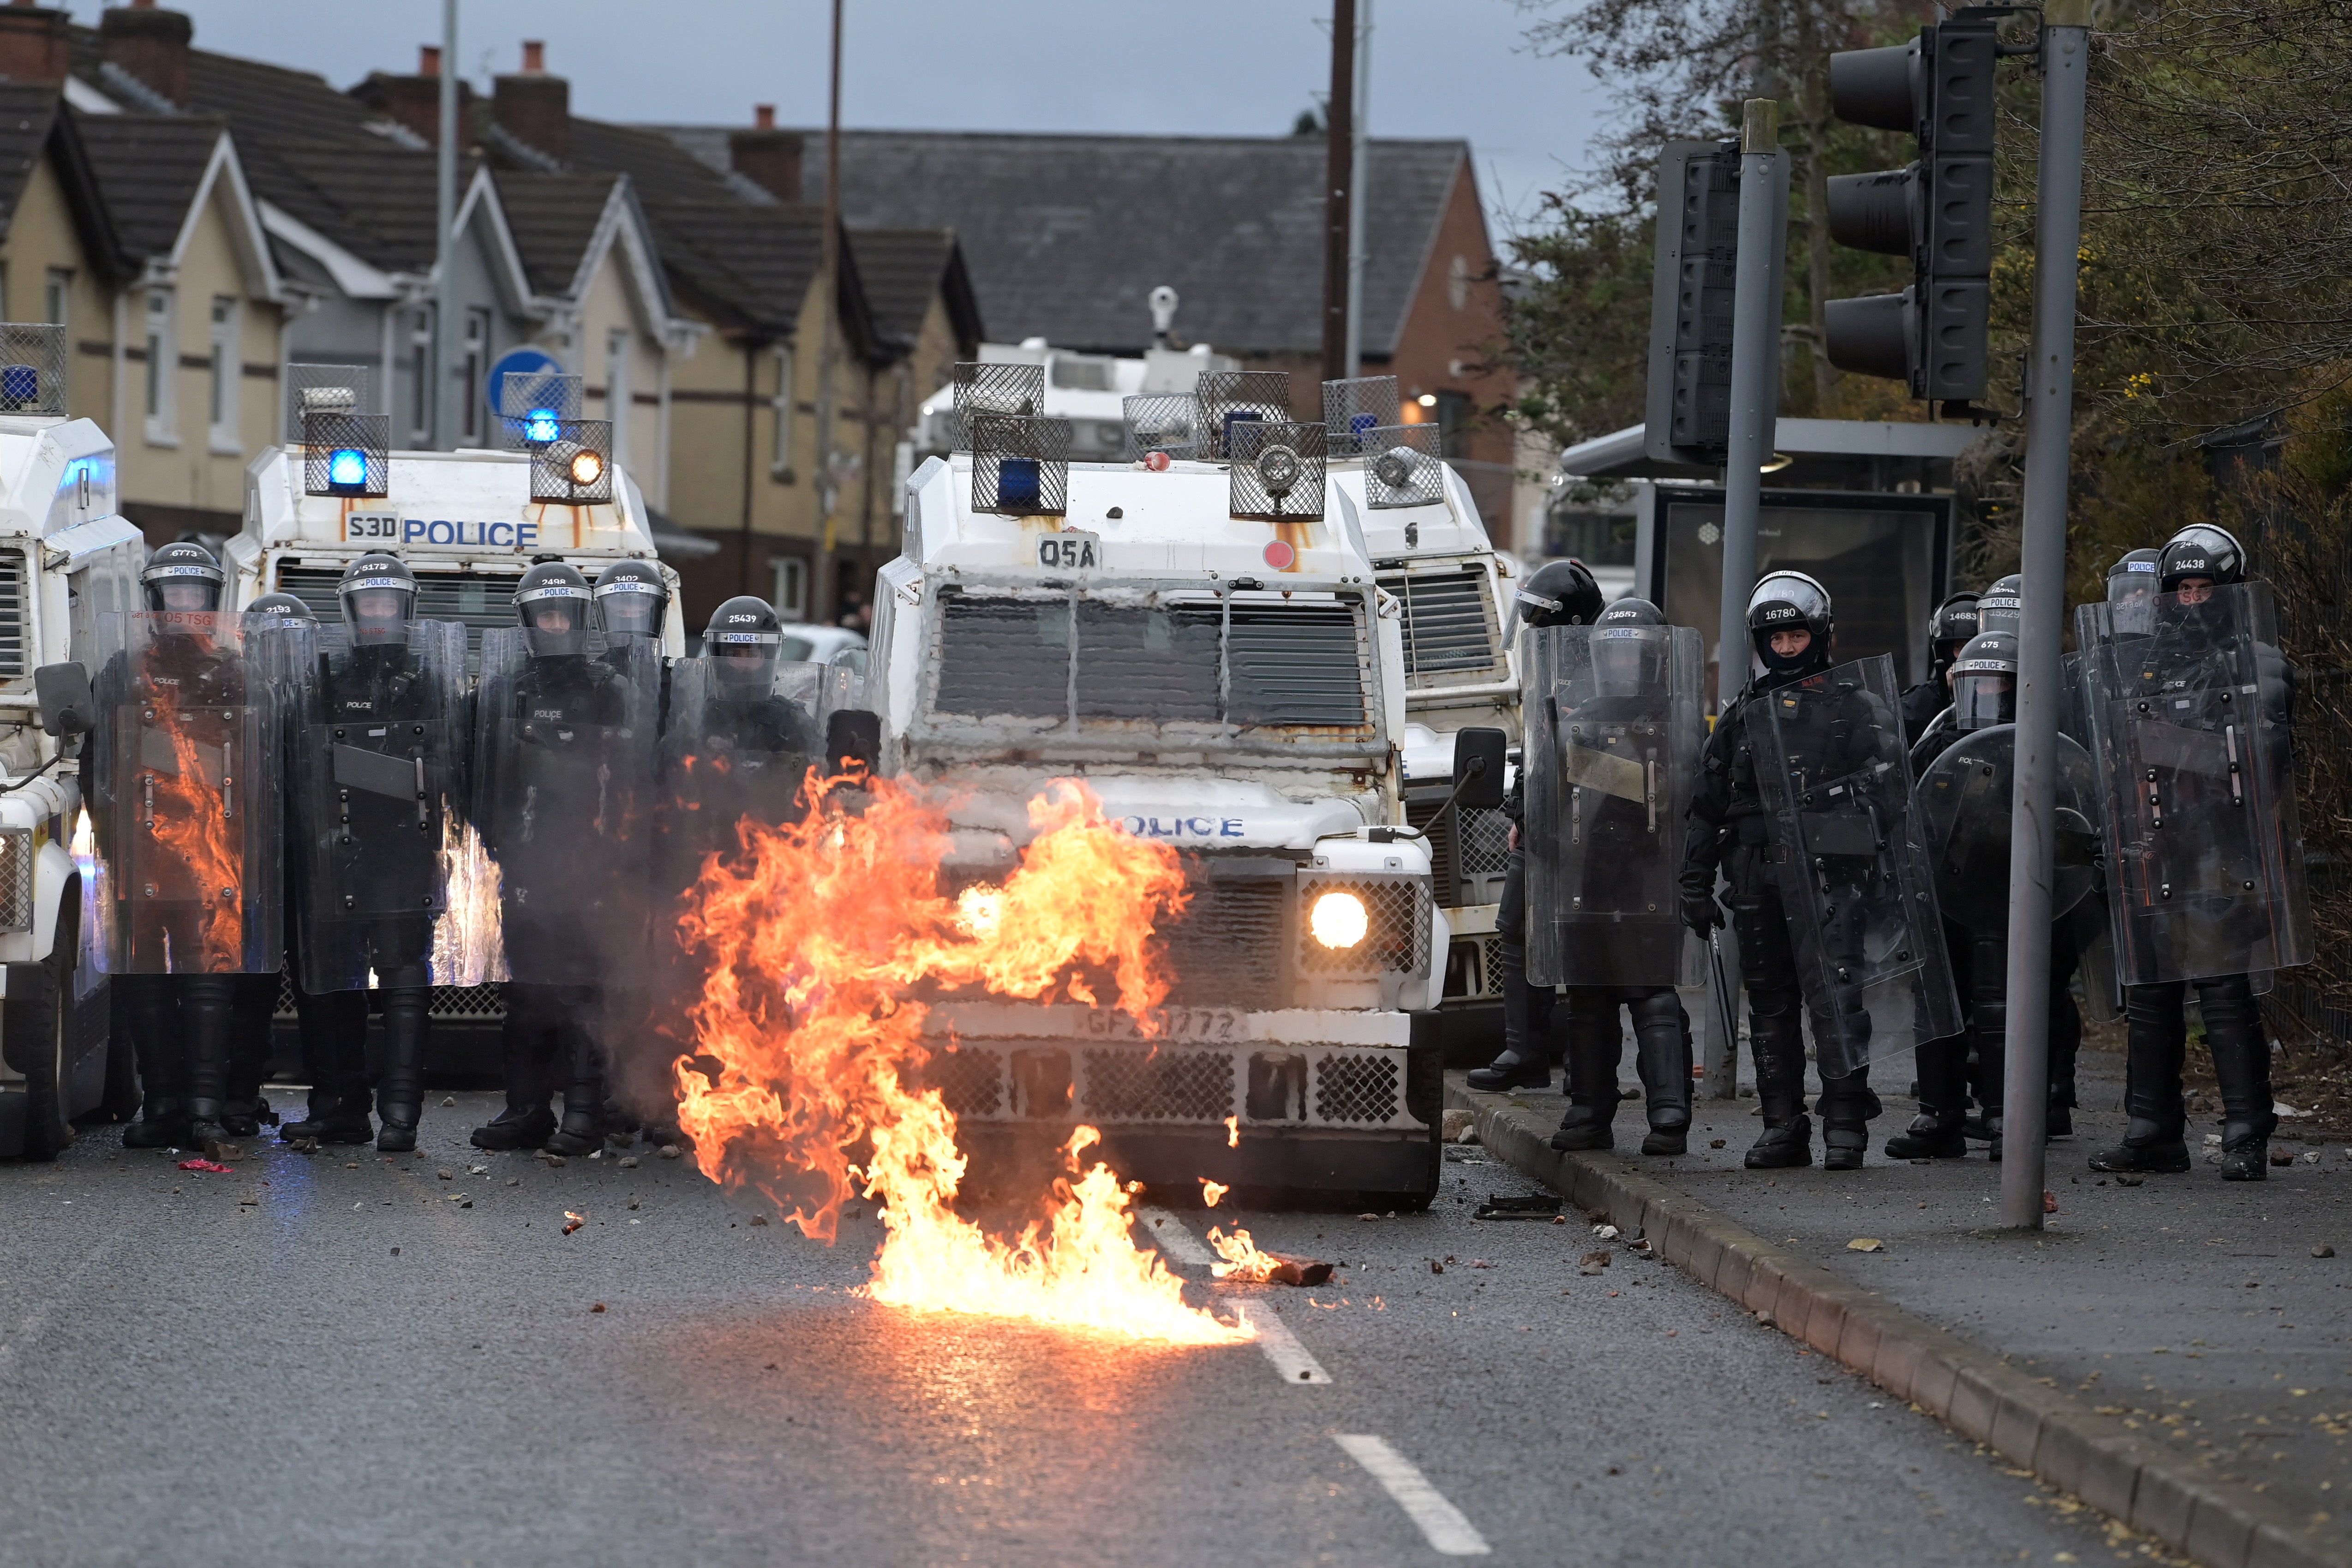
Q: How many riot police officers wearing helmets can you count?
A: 14